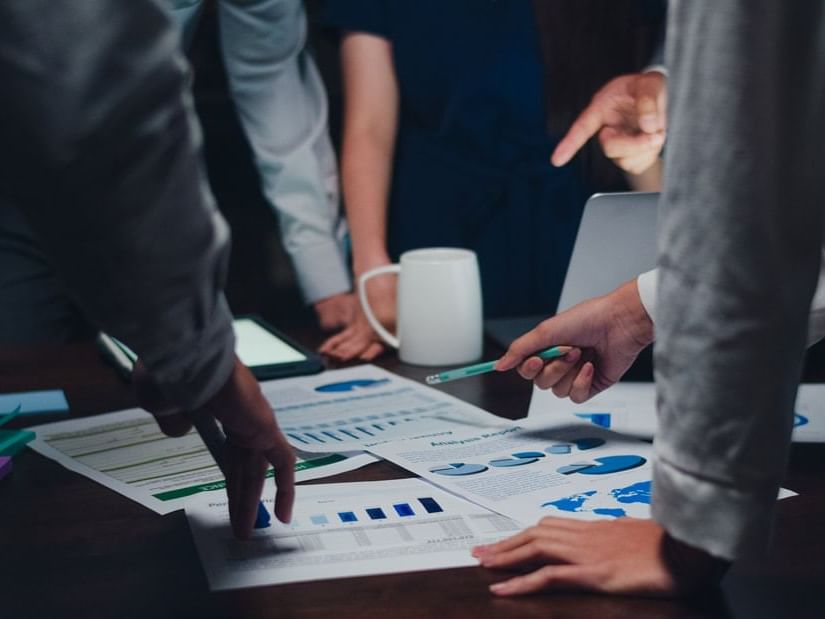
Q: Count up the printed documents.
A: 5